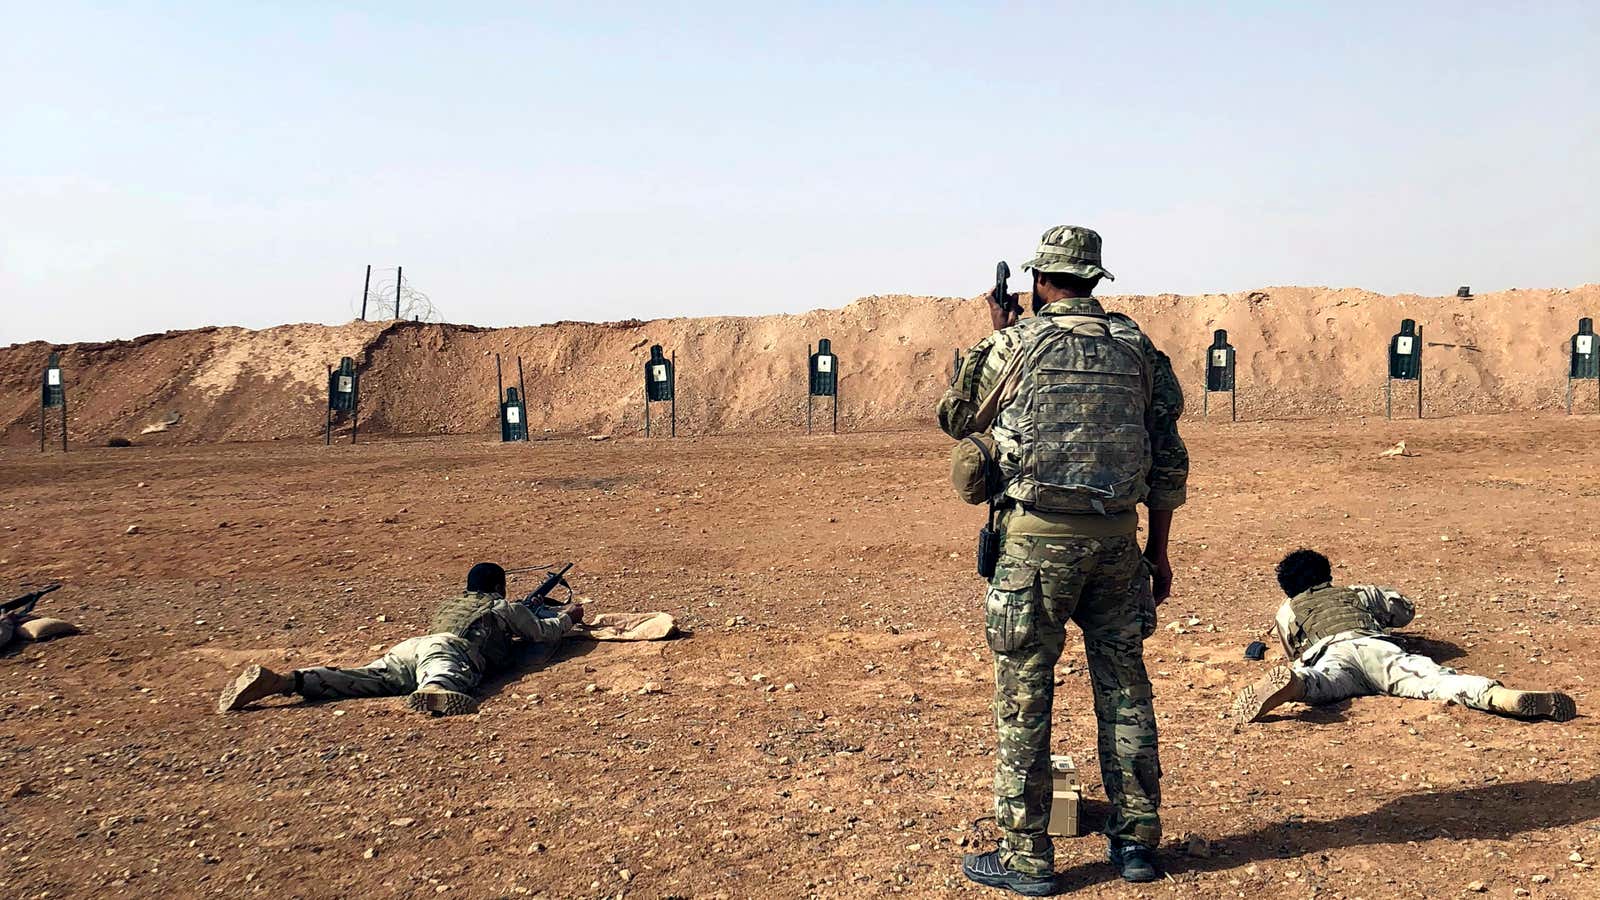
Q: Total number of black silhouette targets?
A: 8